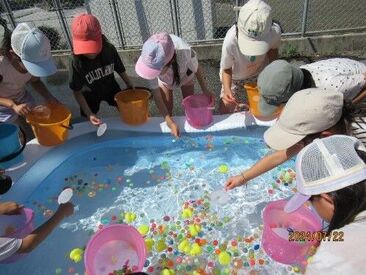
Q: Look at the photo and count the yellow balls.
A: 12